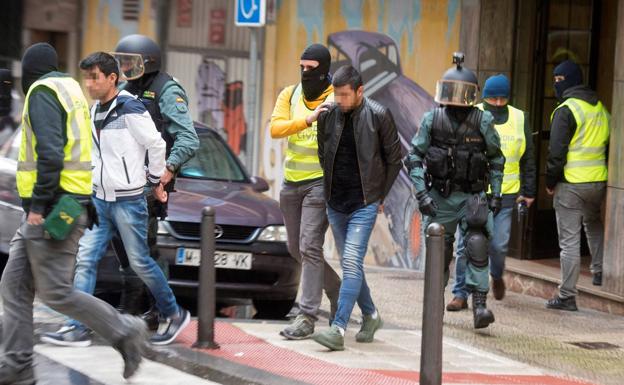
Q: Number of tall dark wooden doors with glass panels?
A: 1